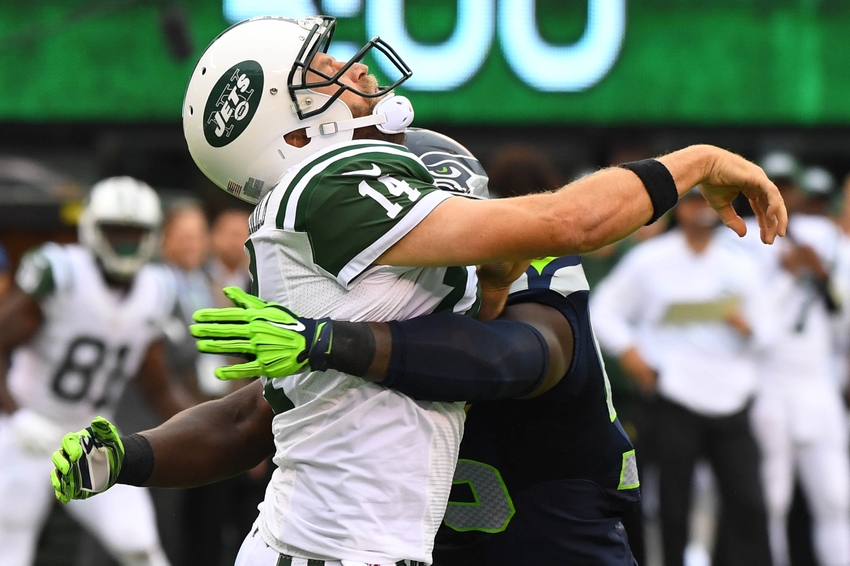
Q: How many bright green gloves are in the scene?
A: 2